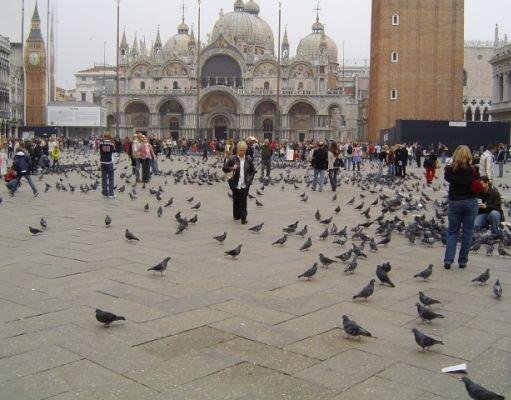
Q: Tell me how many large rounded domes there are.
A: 3